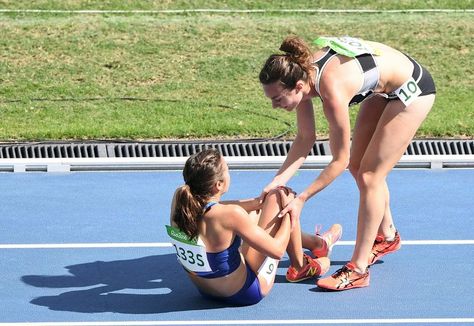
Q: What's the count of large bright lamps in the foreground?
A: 0